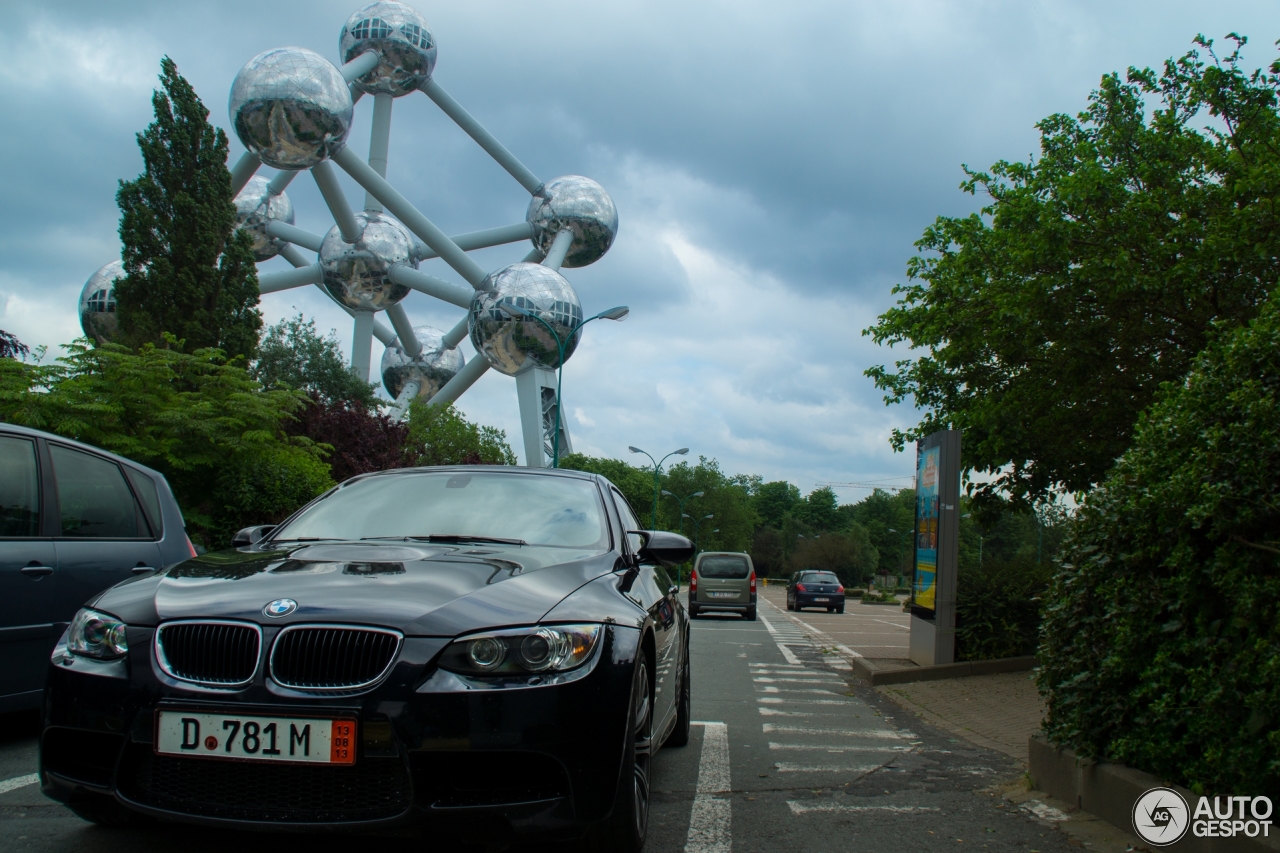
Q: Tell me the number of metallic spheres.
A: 8